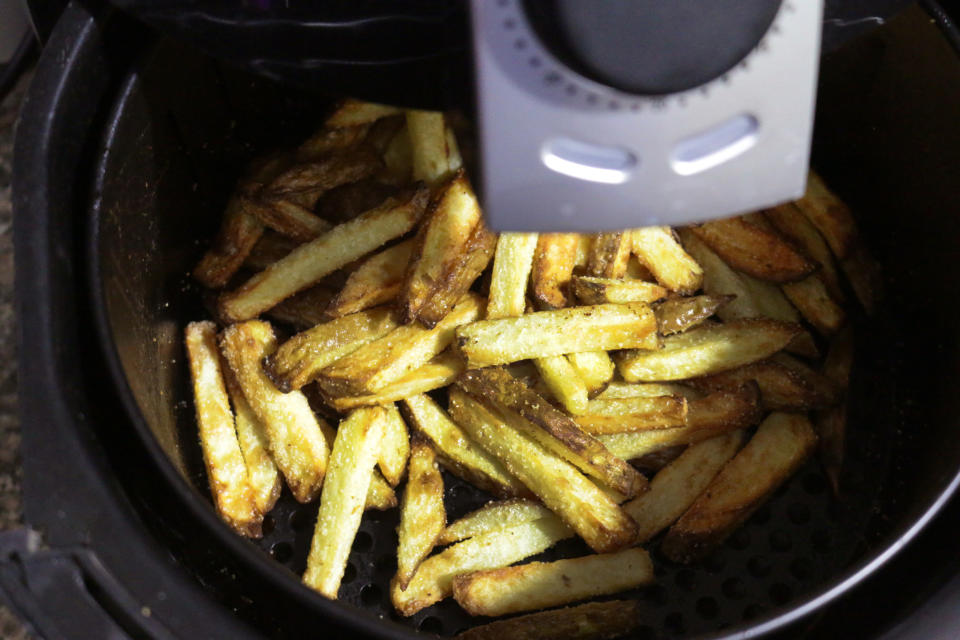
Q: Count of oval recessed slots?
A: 2